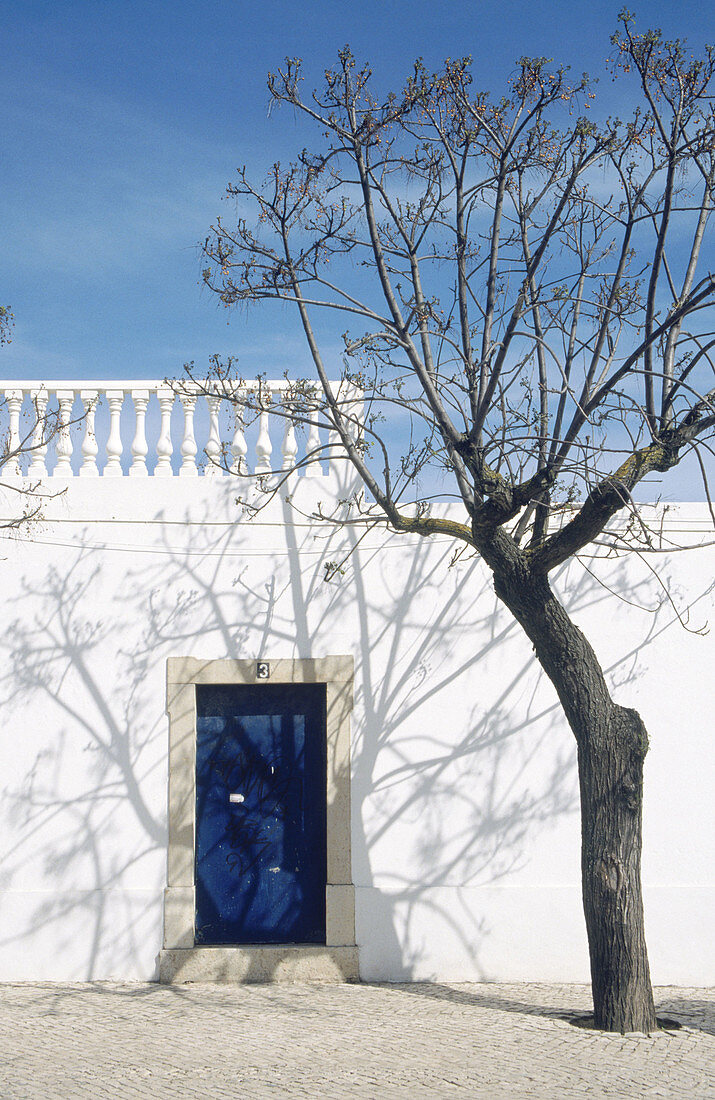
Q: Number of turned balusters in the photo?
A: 13